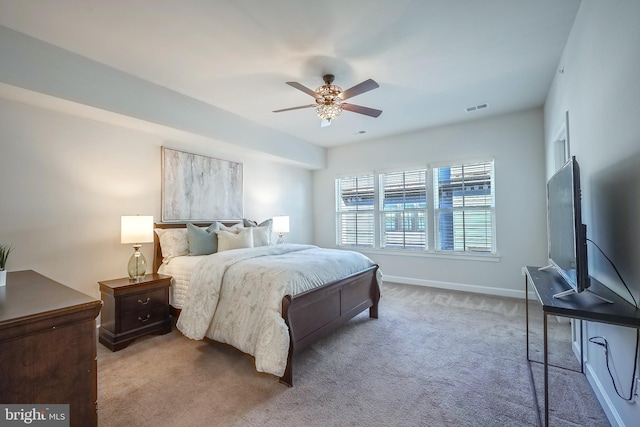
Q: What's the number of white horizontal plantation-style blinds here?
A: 3